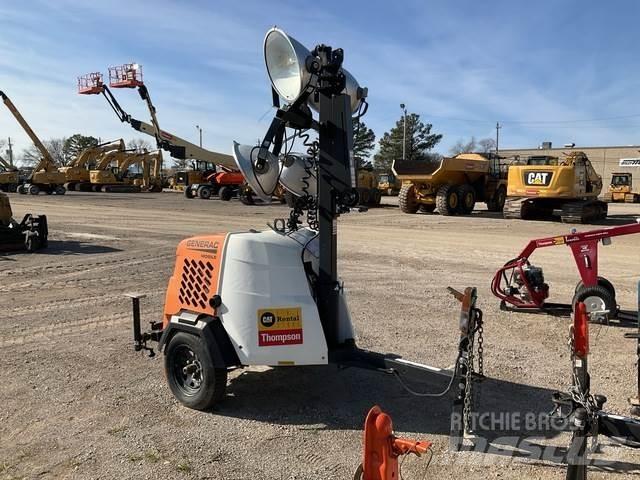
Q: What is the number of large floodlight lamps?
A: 4